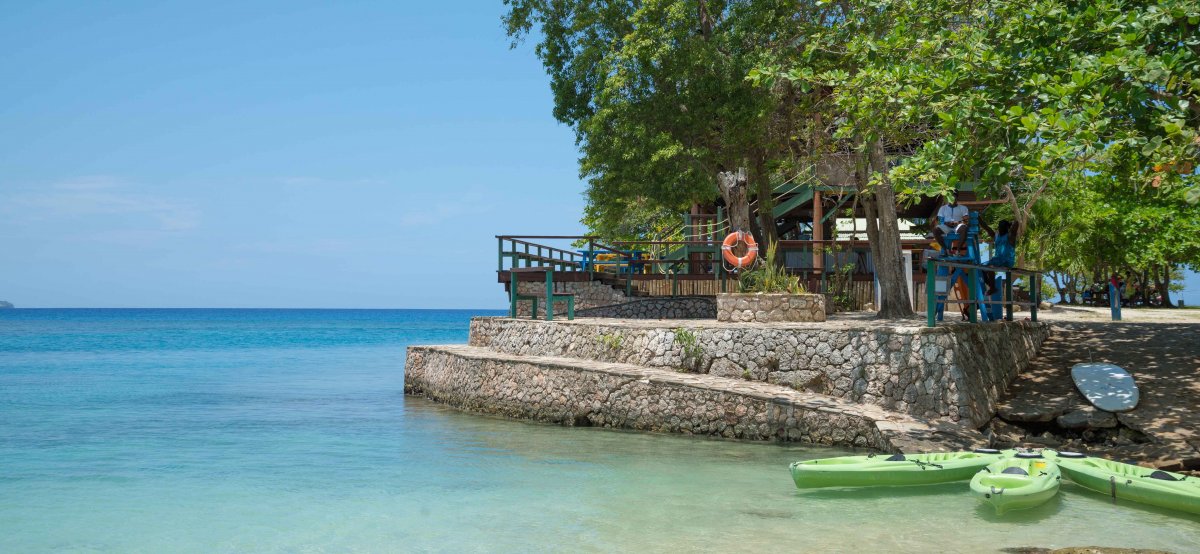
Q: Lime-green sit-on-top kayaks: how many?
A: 3